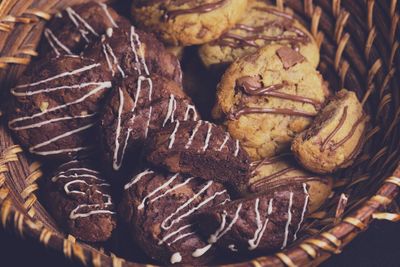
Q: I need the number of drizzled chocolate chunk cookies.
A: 5